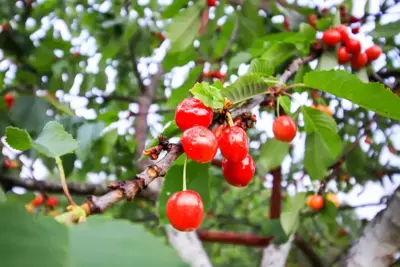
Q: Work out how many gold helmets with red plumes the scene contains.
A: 0